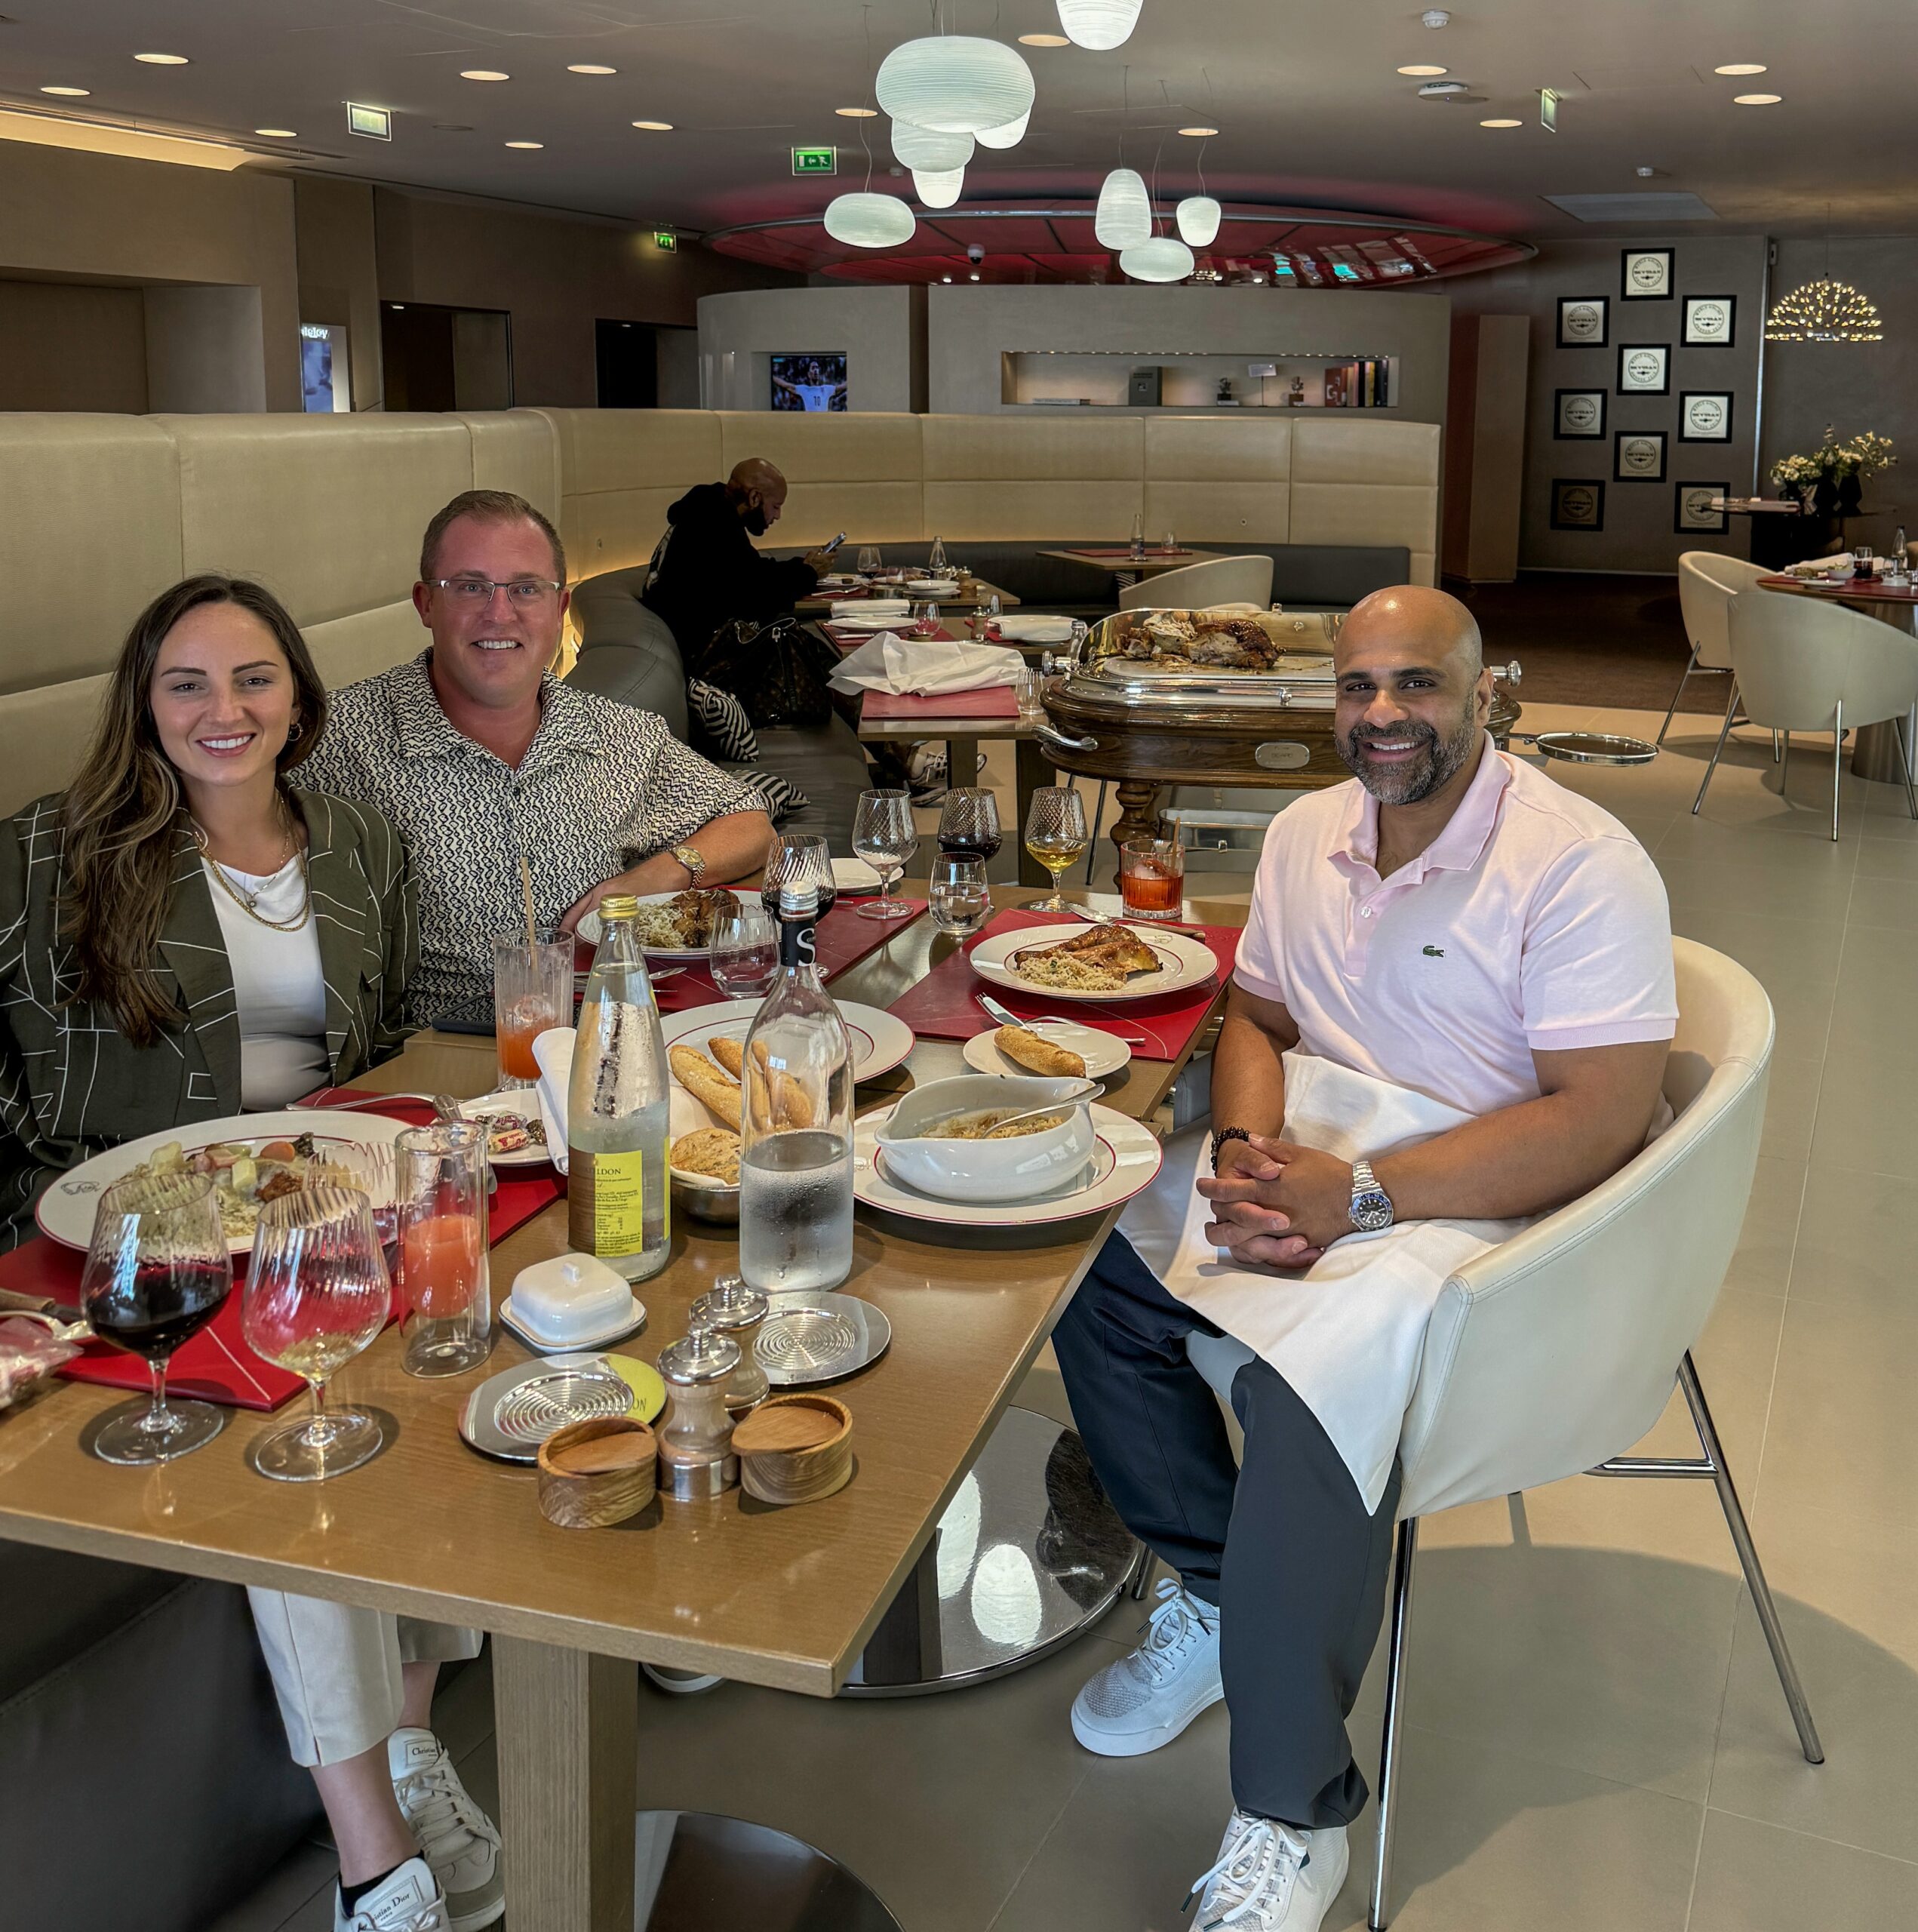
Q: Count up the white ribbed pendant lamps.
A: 9